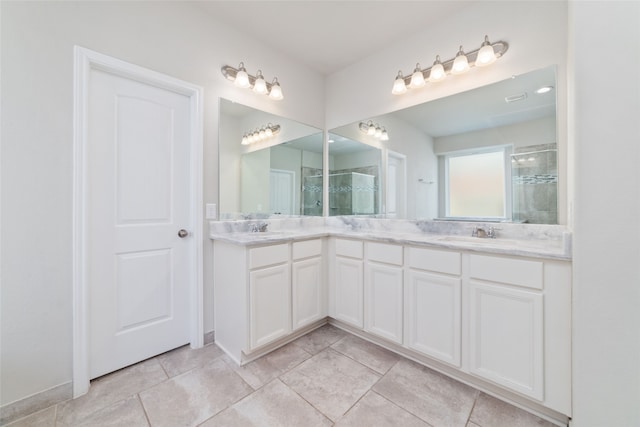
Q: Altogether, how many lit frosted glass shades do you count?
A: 8